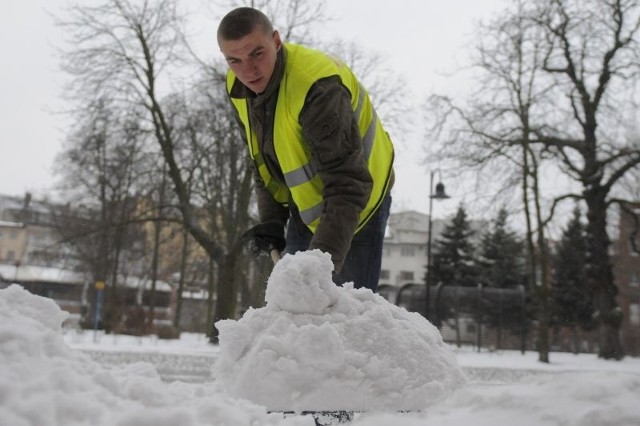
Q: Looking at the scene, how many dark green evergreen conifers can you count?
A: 3